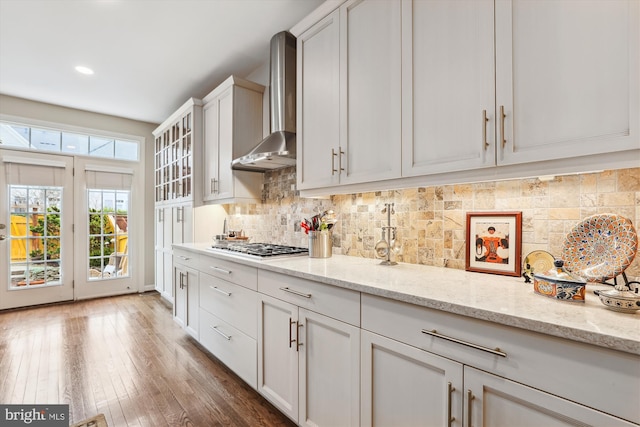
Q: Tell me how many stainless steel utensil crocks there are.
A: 1